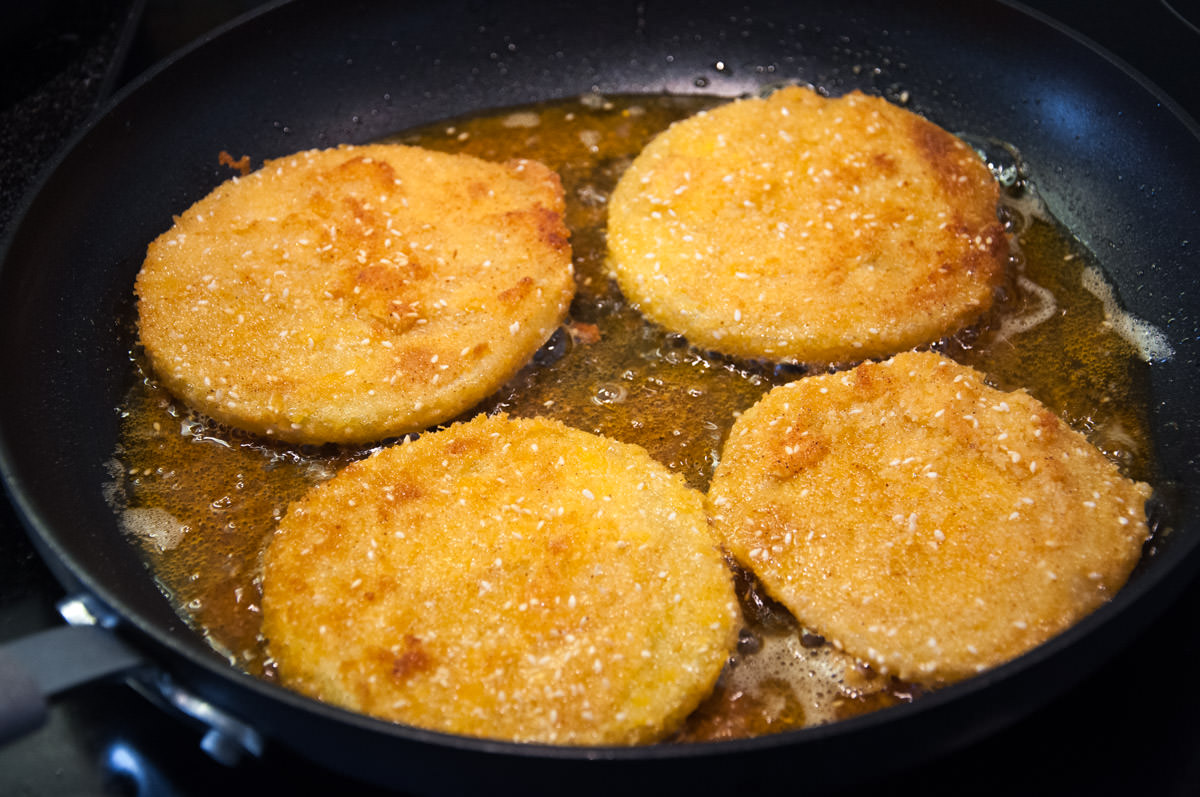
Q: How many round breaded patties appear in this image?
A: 4